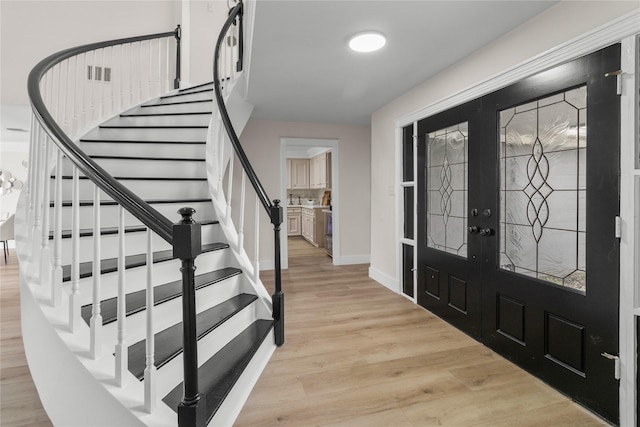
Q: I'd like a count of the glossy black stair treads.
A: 14